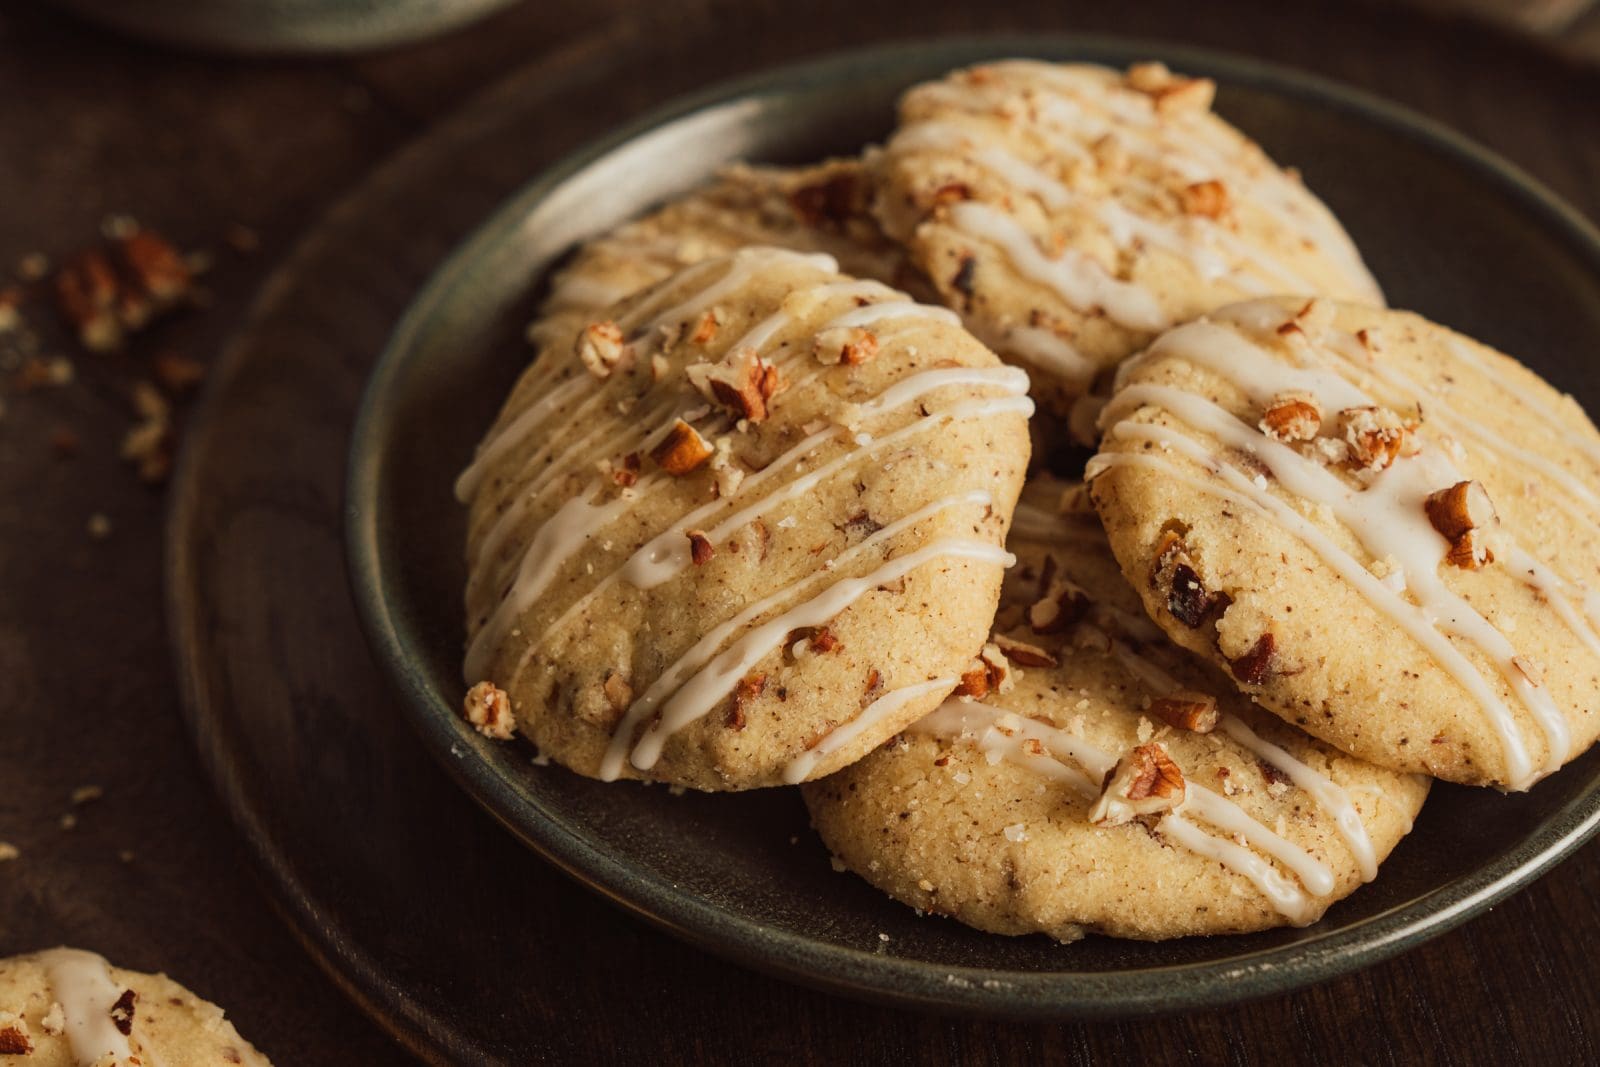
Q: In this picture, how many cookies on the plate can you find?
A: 5